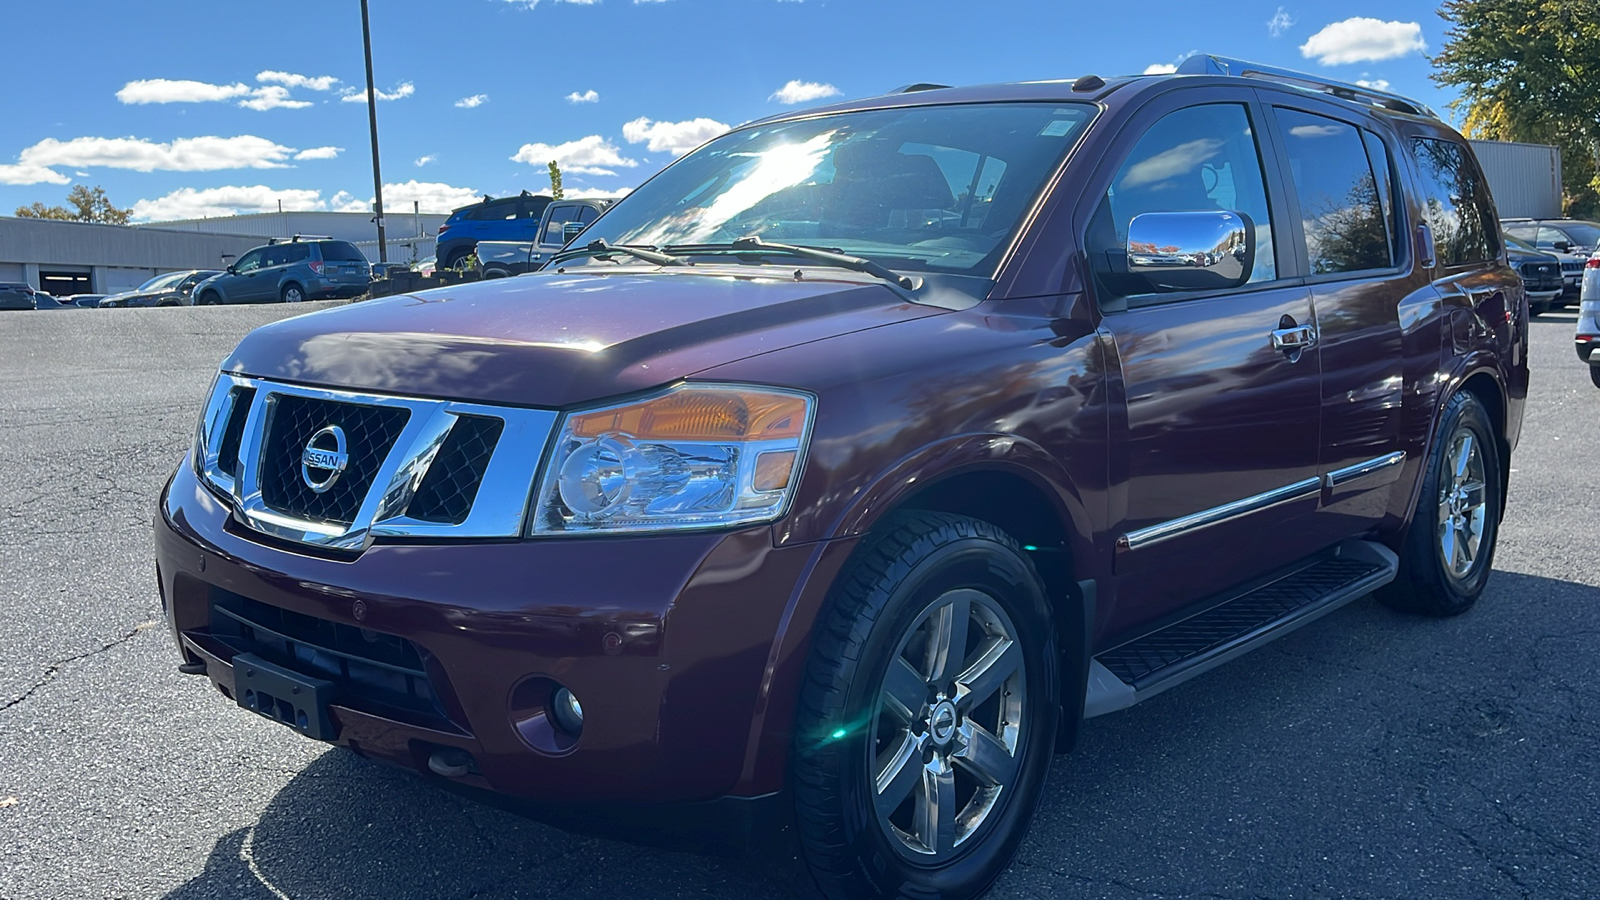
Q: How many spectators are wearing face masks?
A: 0